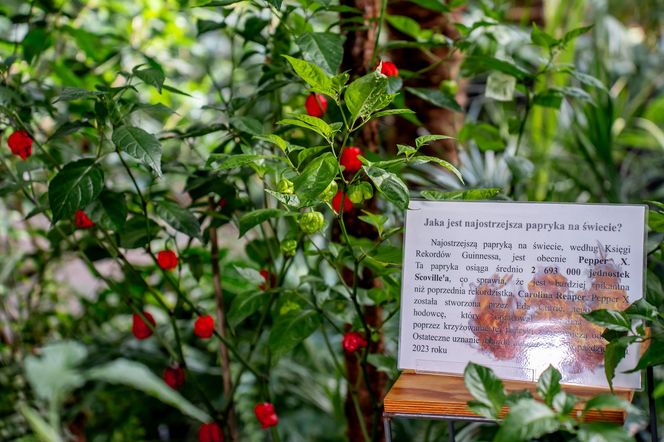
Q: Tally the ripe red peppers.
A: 14